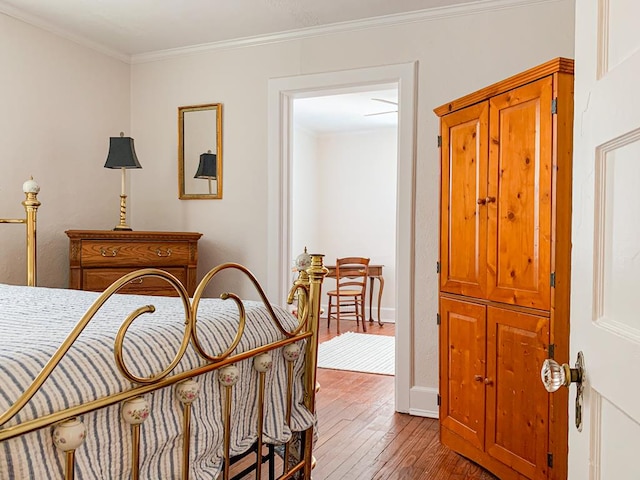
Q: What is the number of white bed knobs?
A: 8